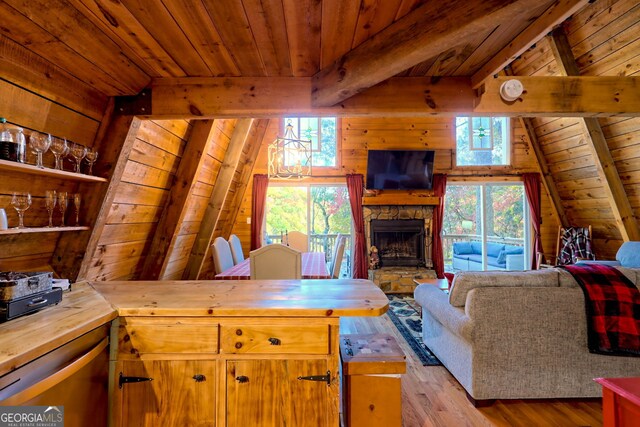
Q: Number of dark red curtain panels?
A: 4